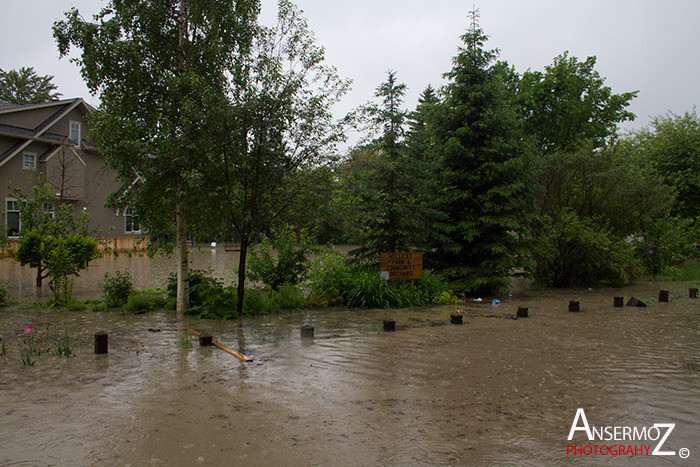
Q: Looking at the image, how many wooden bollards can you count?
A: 10